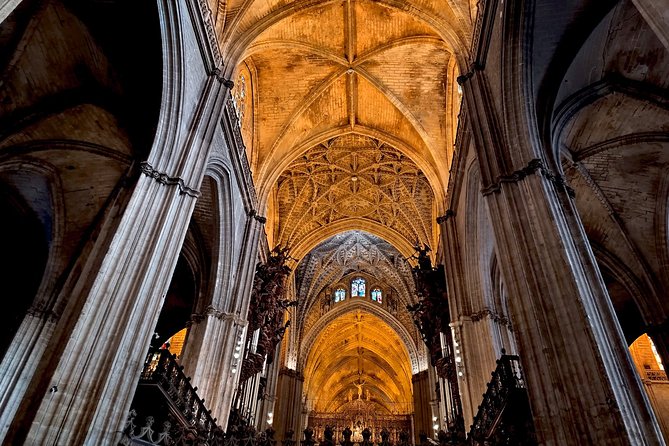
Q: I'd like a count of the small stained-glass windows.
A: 3